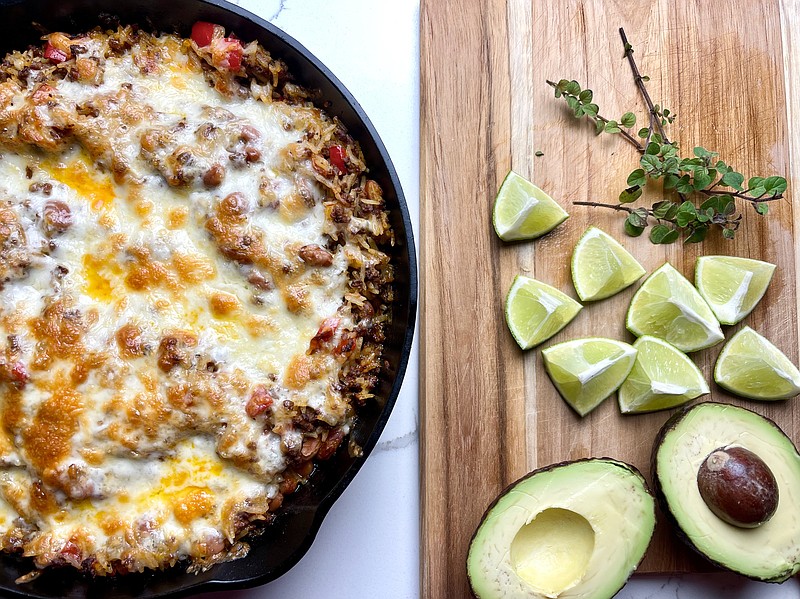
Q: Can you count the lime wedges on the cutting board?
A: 8